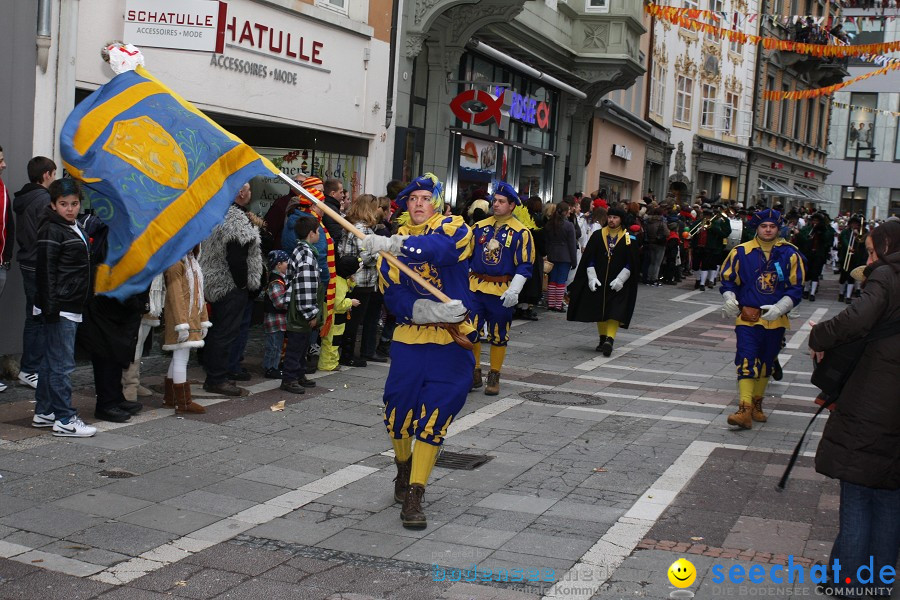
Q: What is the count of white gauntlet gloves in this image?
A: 7